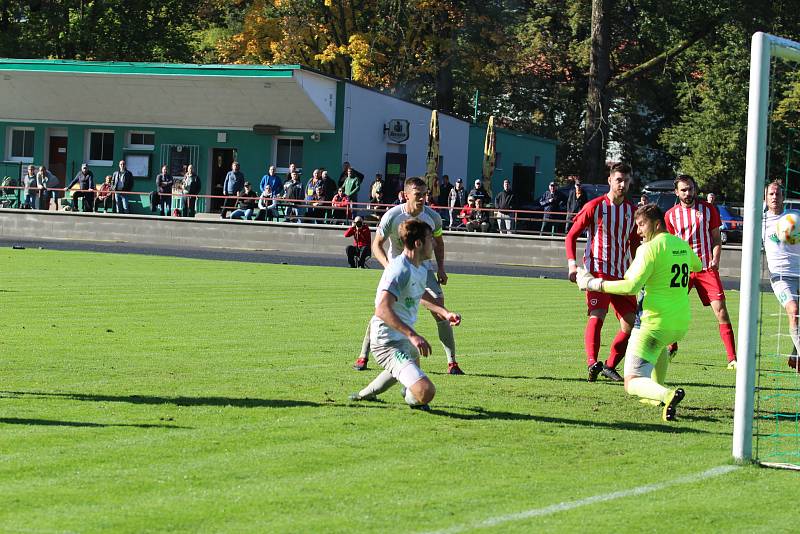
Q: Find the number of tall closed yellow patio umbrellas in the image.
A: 2